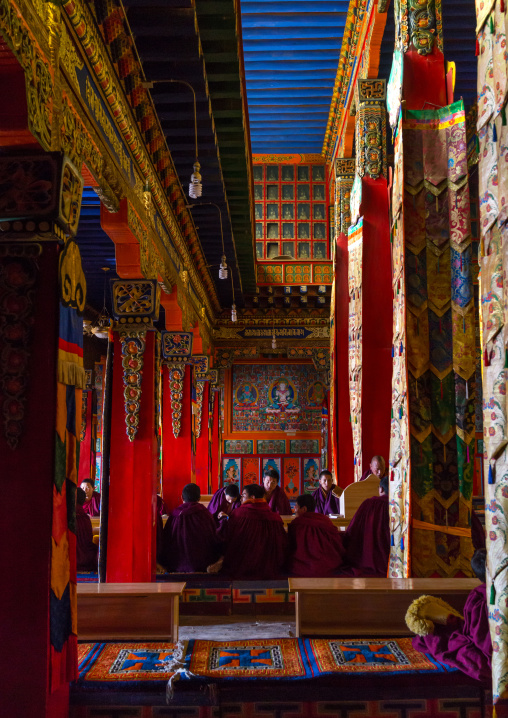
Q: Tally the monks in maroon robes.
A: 11